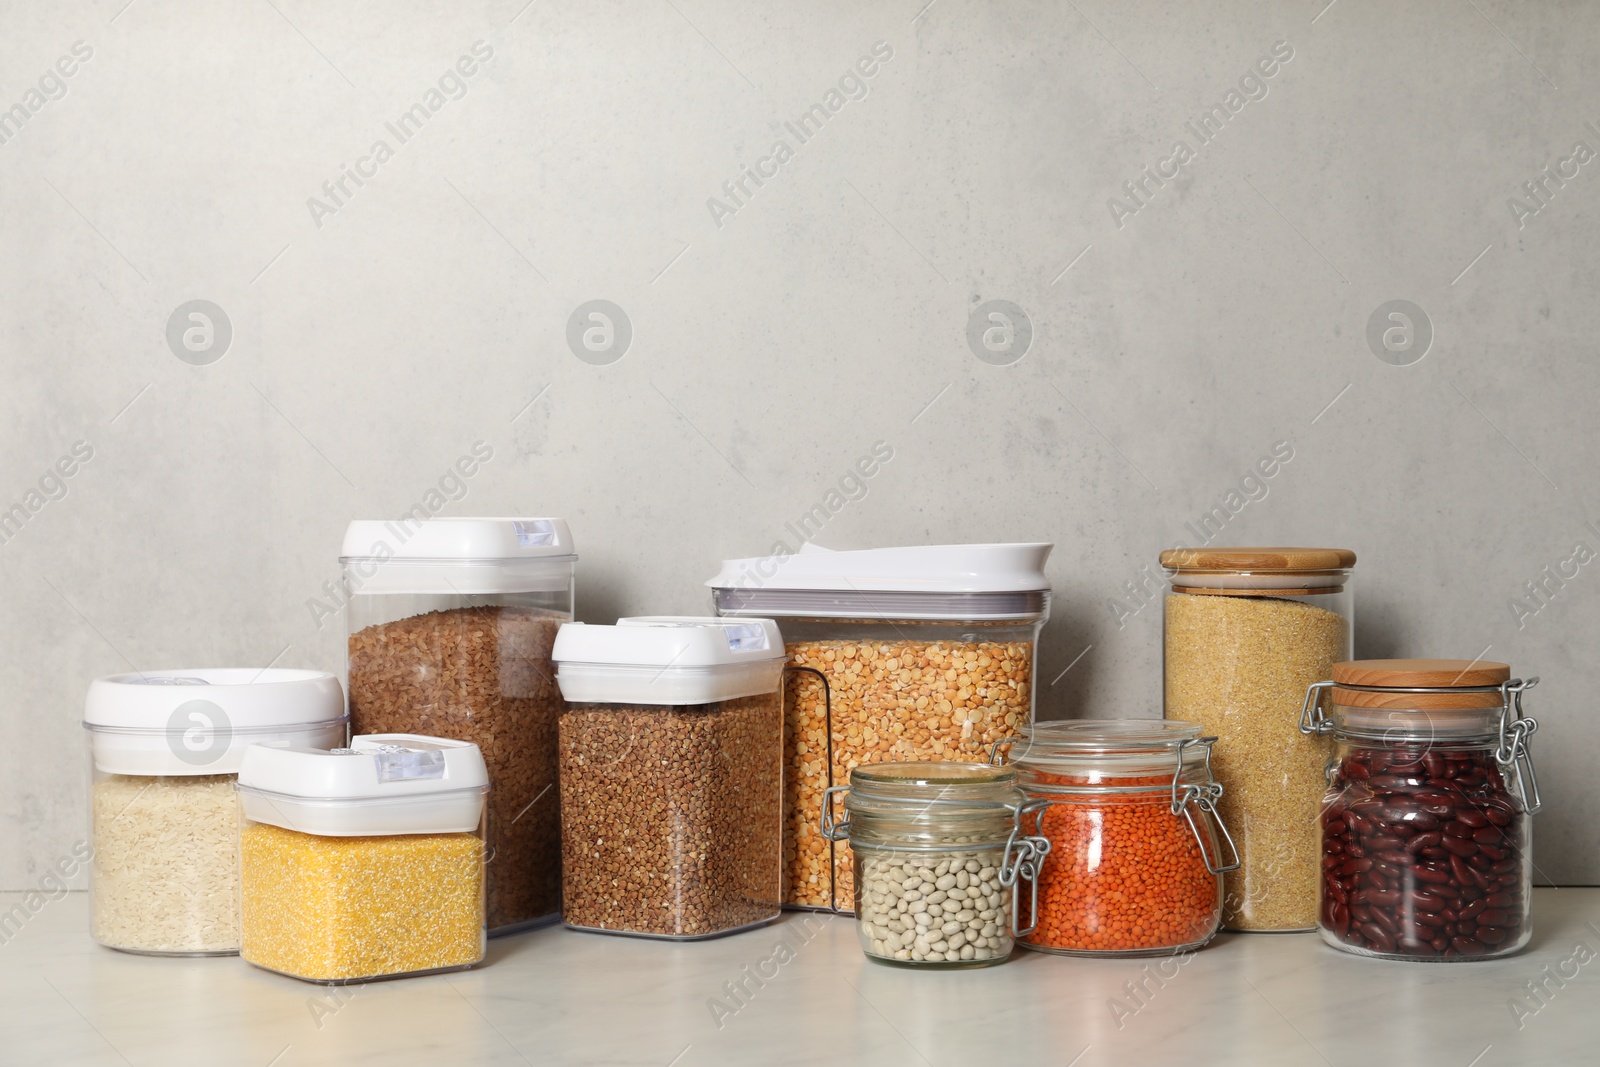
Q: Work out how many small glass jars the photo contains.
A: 3